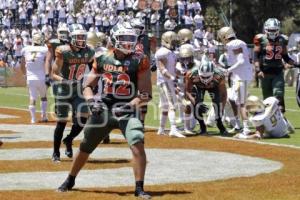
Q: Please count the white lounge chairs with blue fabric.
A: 0